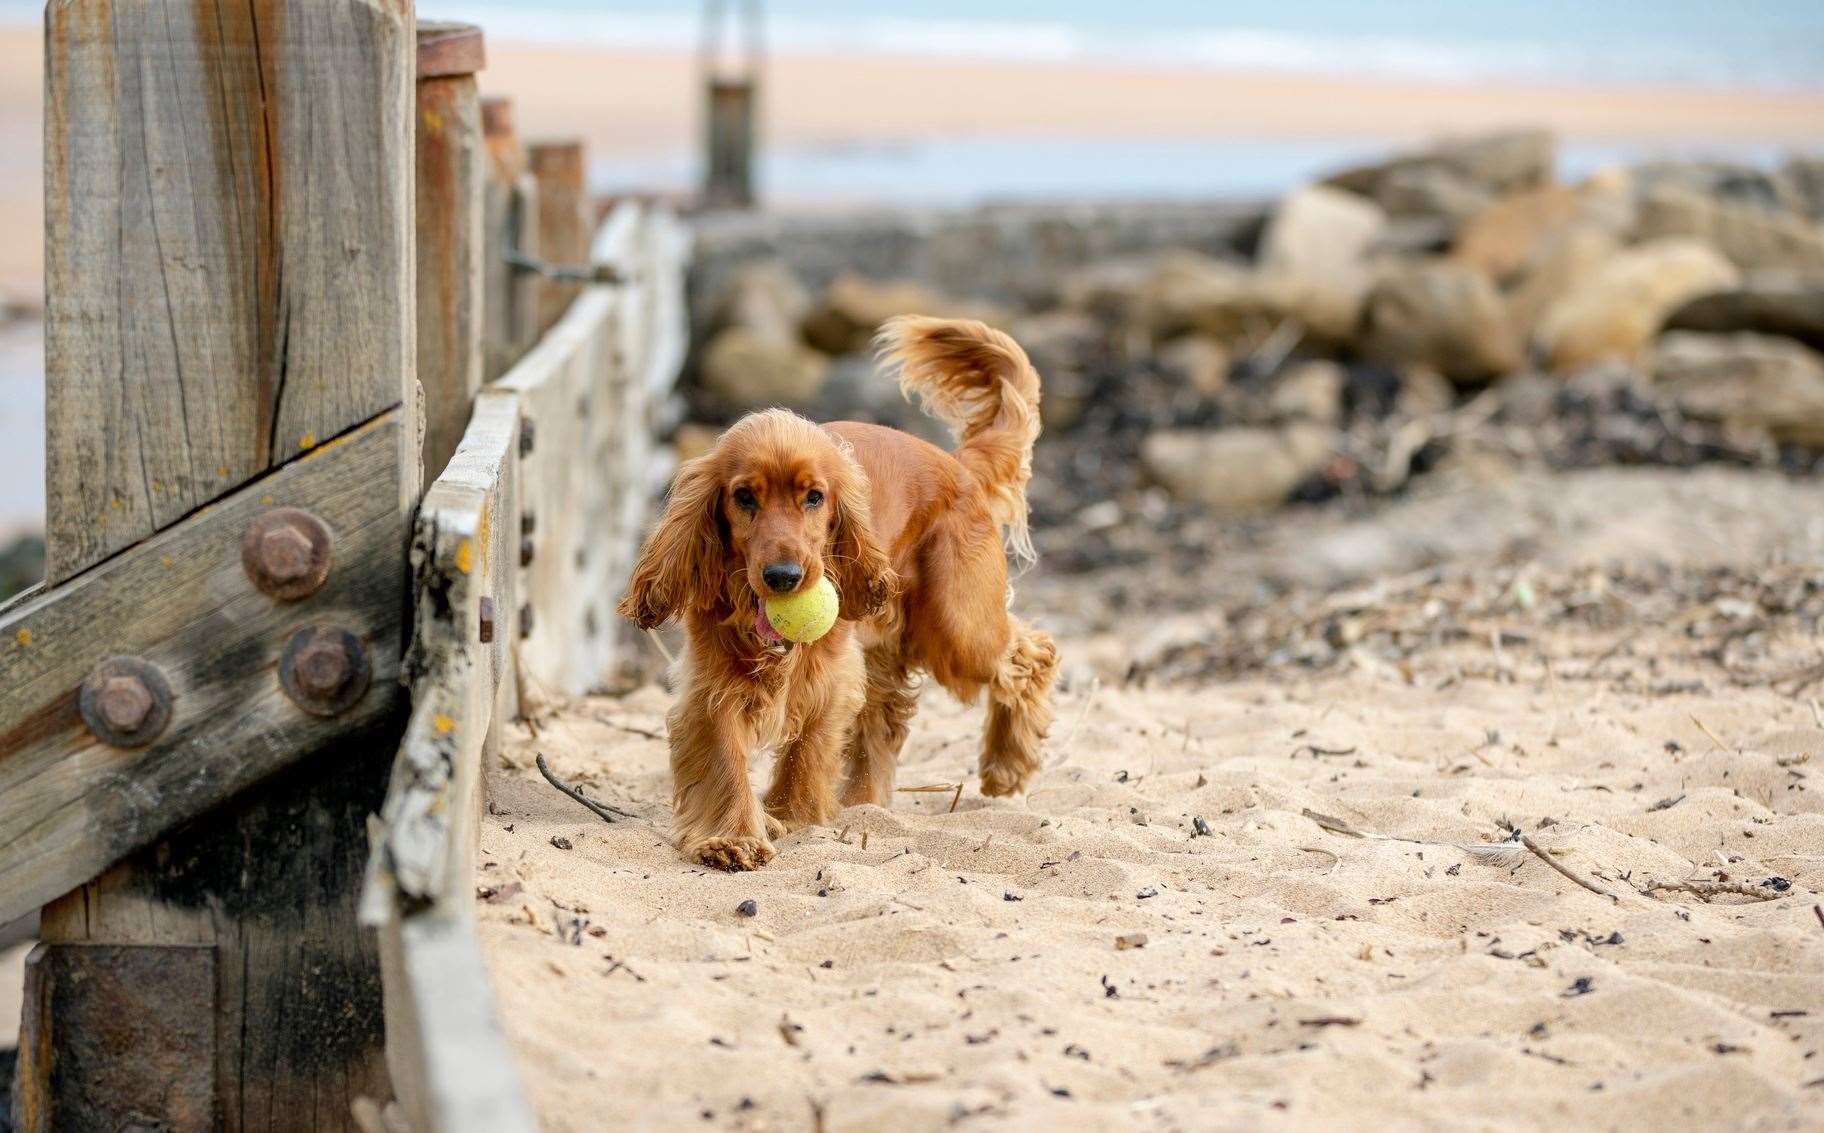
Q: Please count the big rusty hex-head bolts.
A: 3